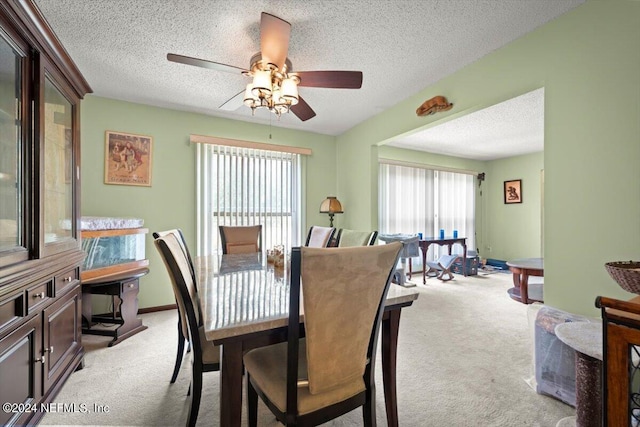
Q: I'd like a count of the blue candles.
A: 3